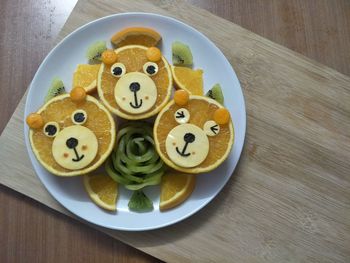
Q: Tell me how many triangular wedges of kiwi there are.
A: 5